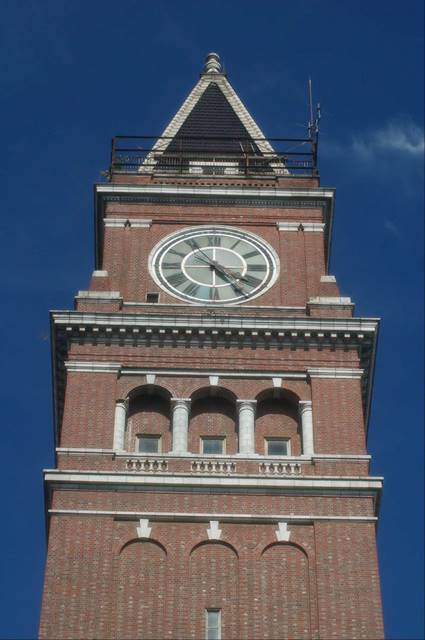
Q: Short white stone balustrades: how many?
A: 3